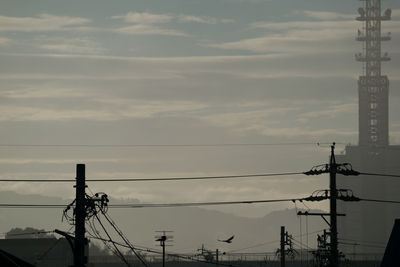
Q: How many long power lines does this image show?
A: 3